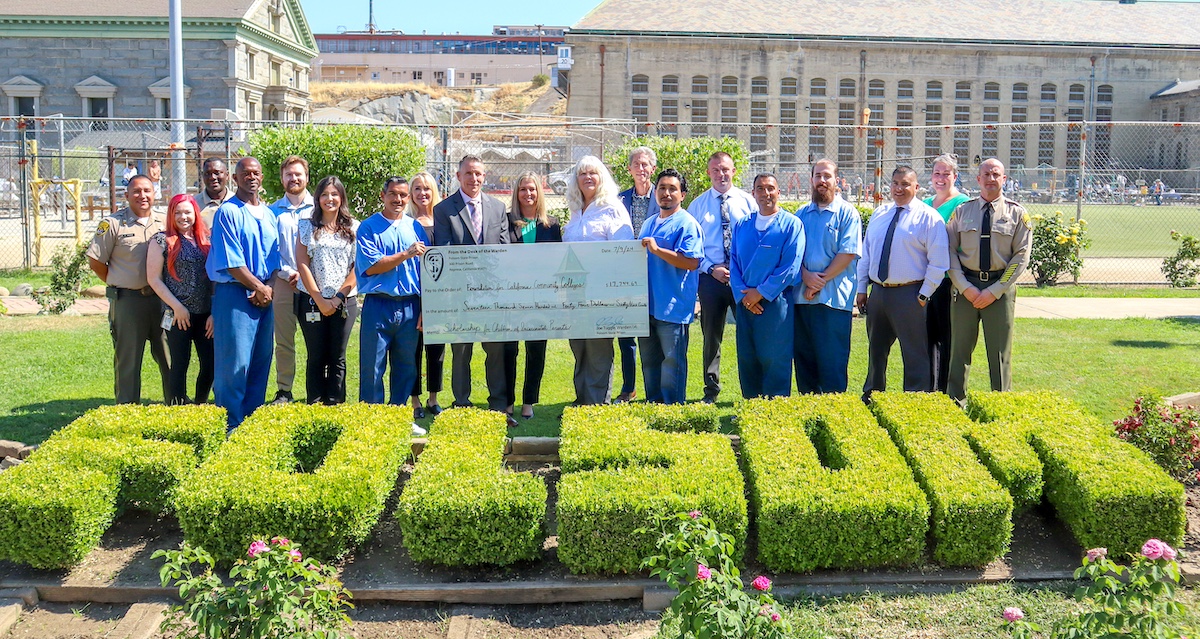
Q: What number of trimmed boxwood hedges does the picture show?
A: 6